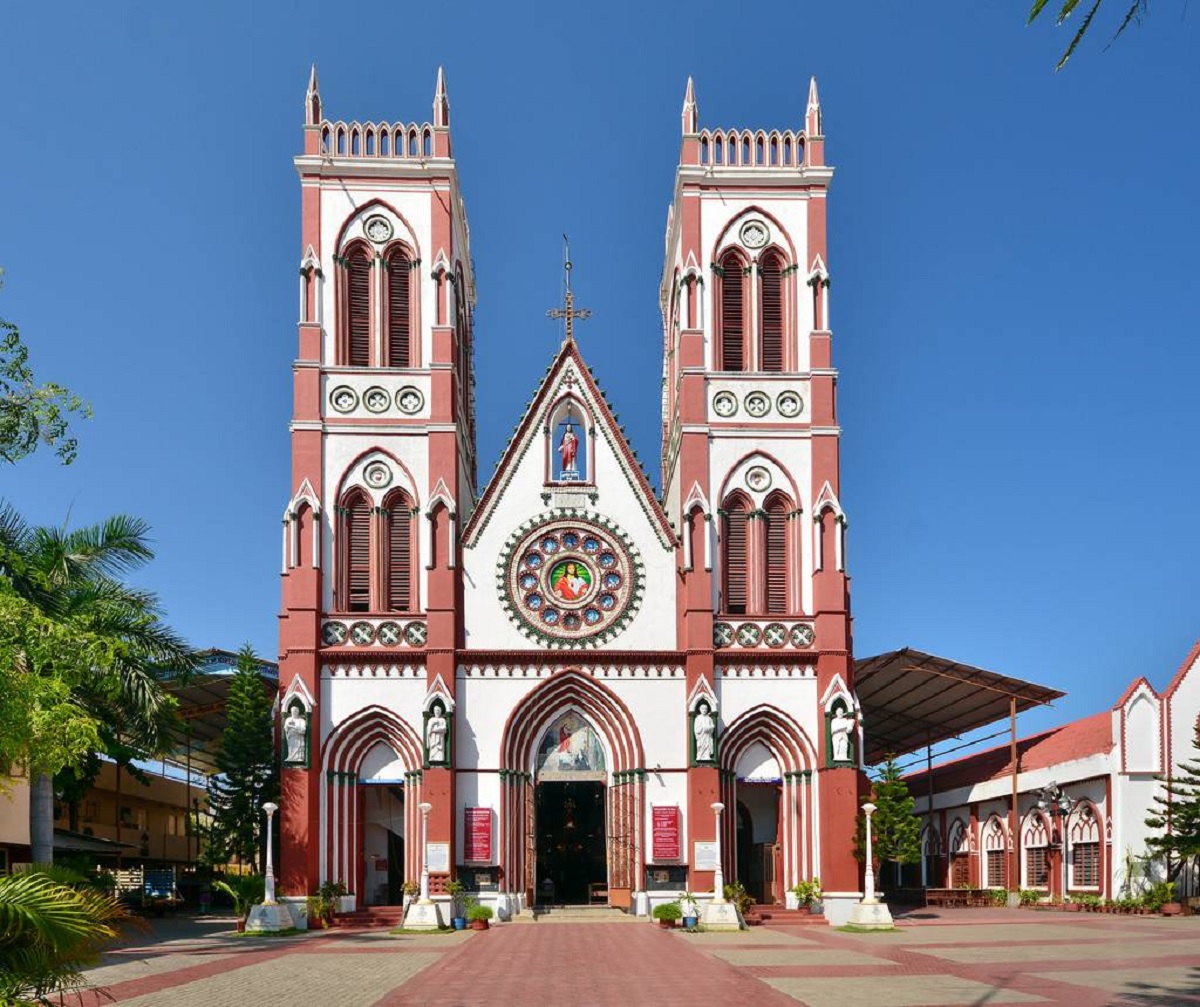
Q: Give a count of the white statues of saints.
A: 4